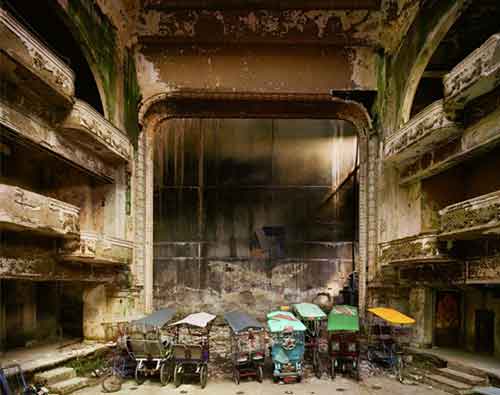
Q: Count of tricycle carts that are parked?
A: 7